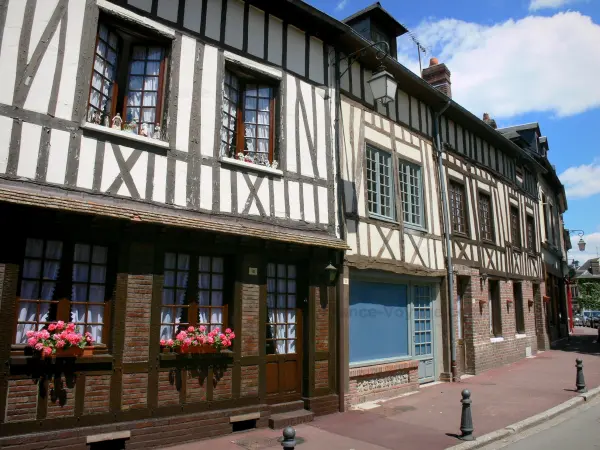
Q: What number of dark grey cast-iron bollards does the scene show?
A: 3